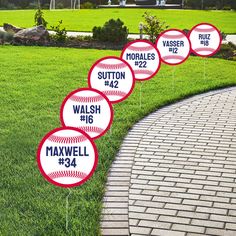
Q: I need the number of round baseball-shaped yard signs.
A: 6